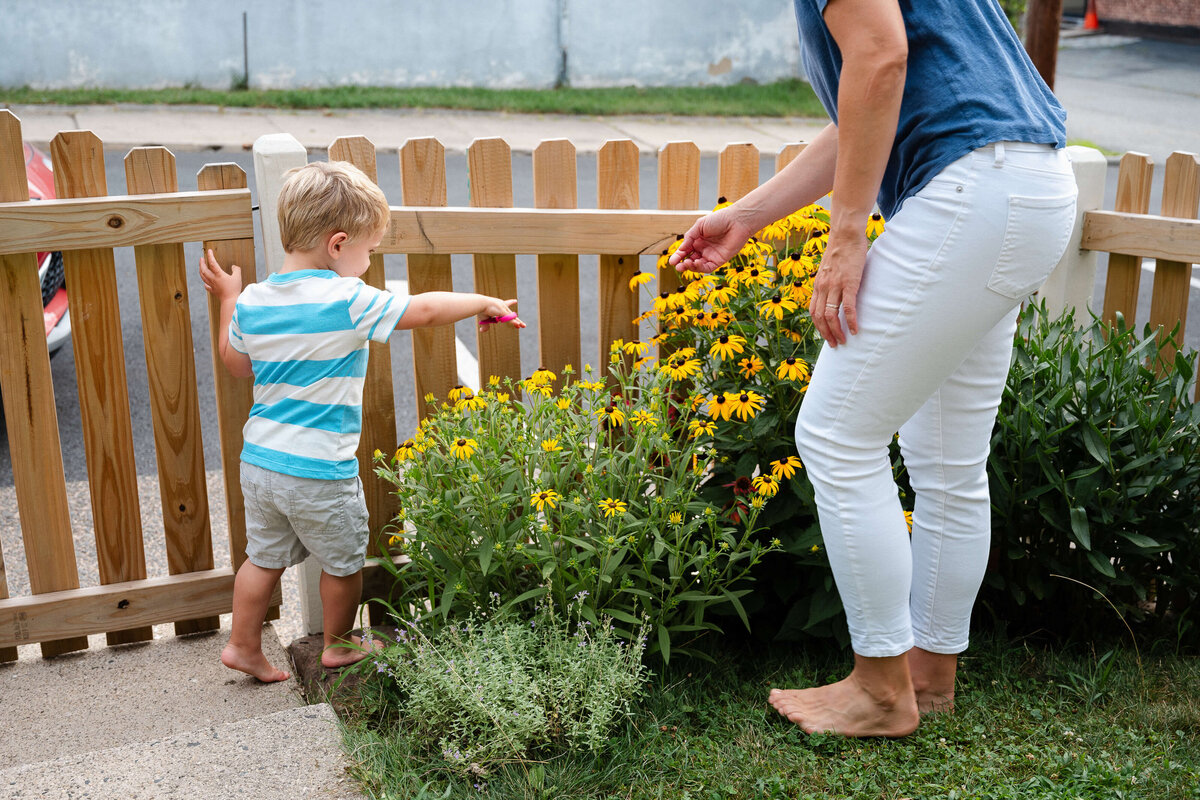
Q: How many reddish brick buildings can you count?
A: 1